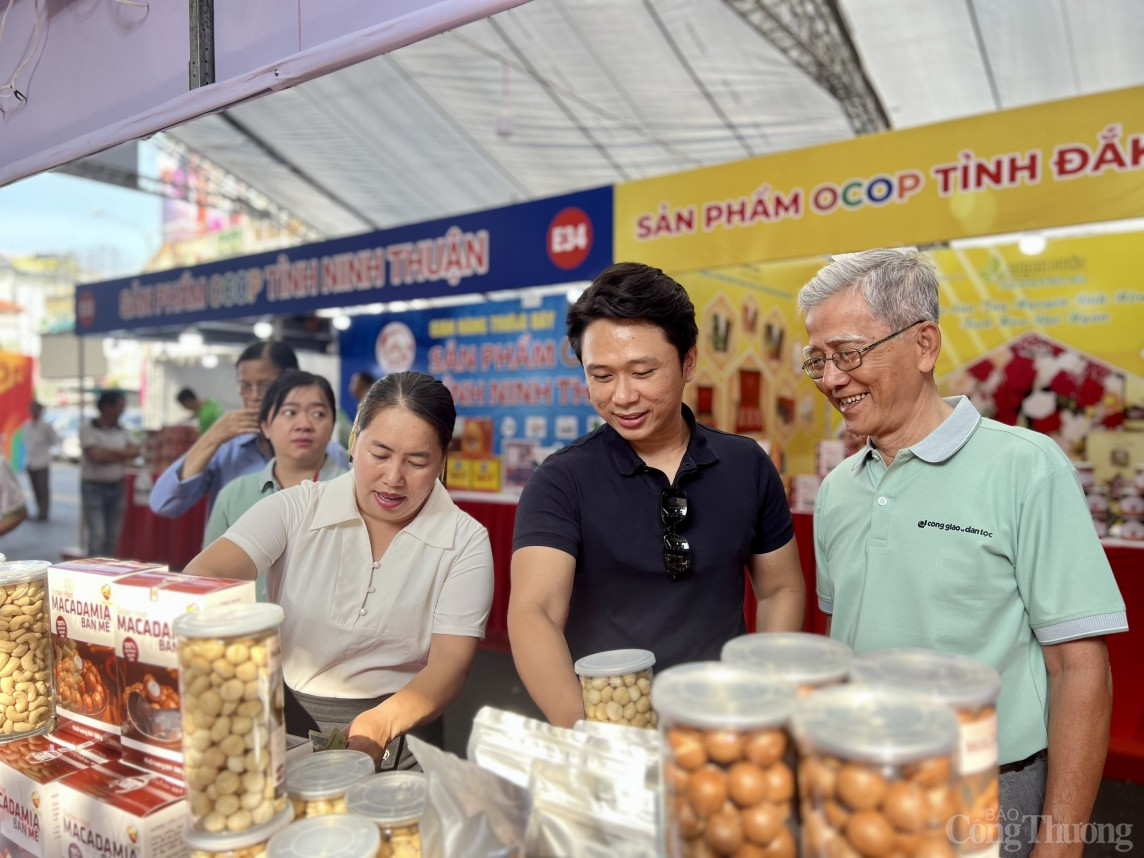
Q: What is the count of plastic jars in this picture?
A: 11